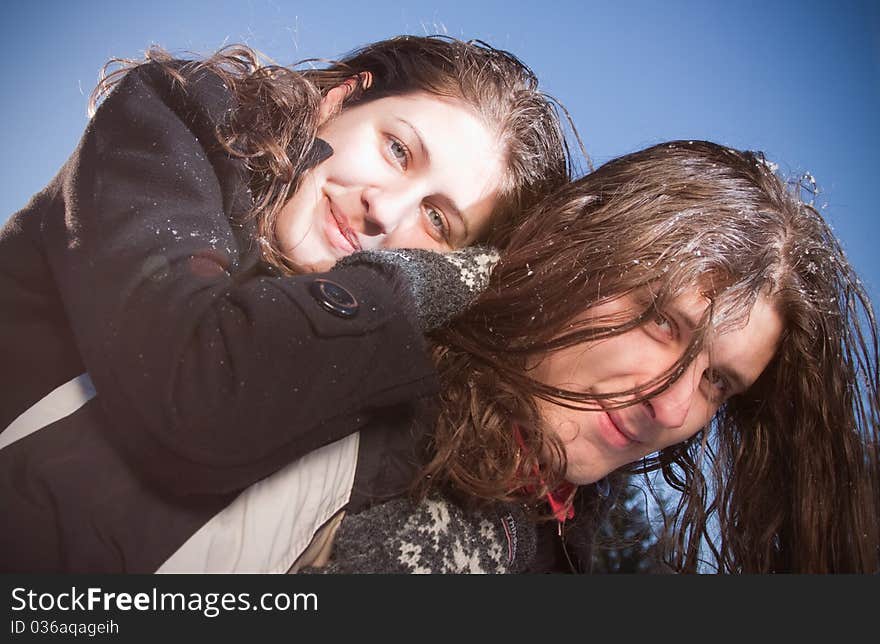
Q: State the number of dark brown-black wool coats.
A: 1